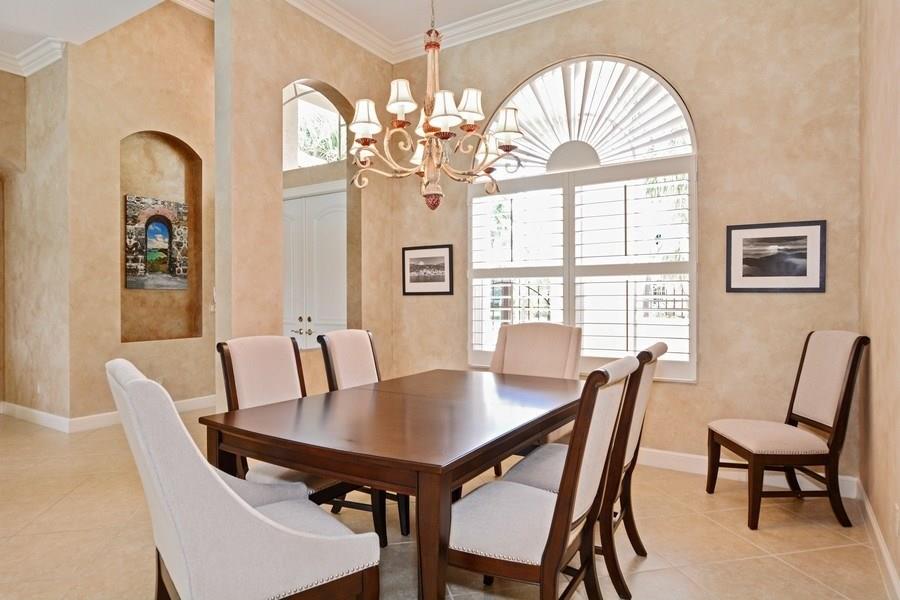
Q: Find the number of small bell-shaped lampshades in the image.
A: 9